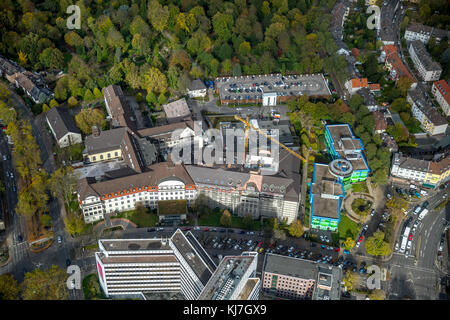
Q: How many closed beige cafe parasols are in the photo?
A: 0